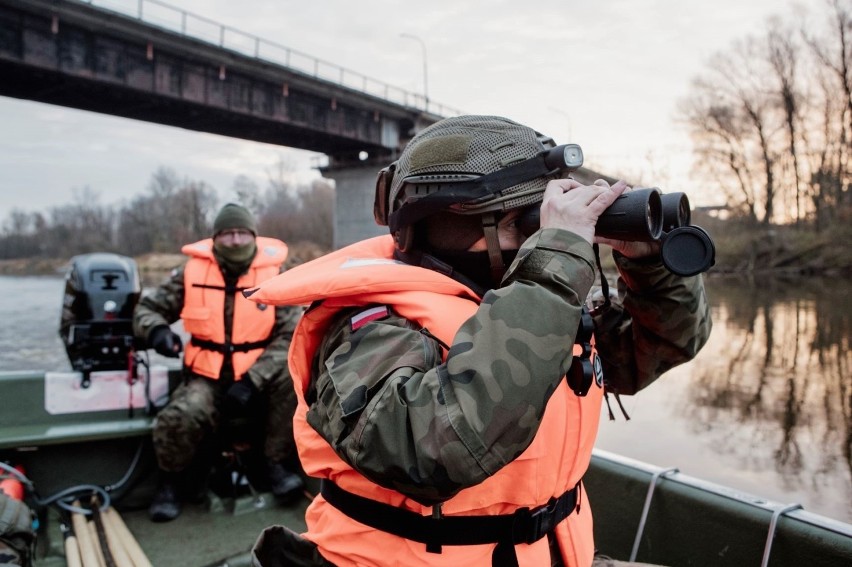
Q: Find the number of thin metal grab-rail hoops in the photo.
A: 2